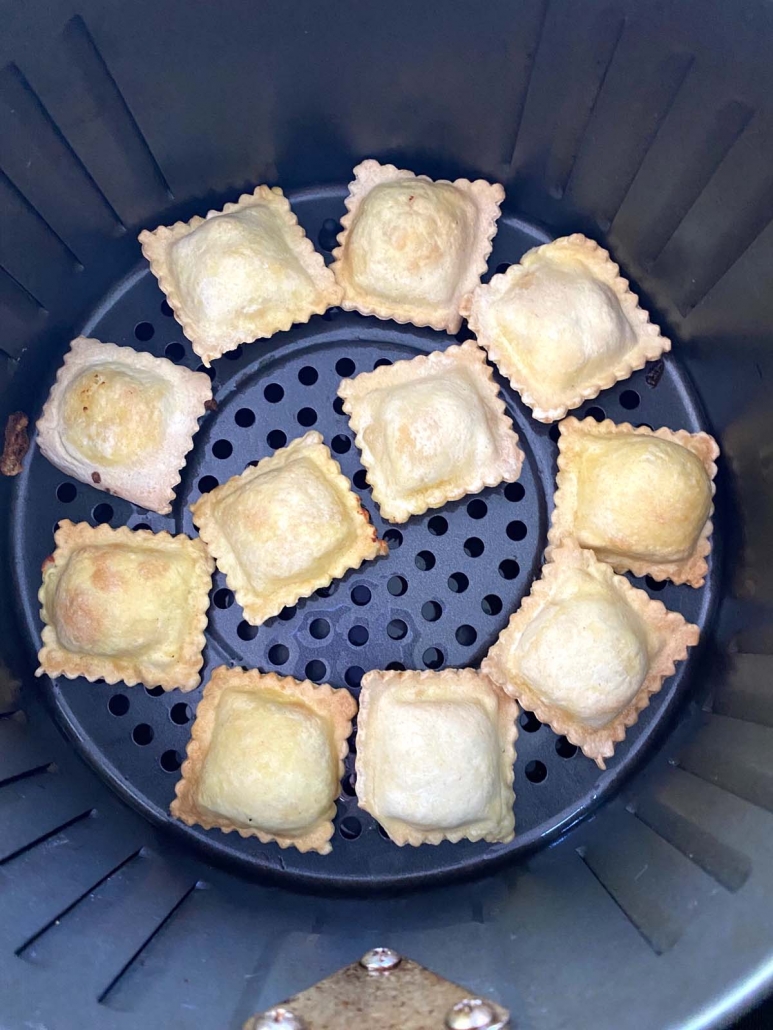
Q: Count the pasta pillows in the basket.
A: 11